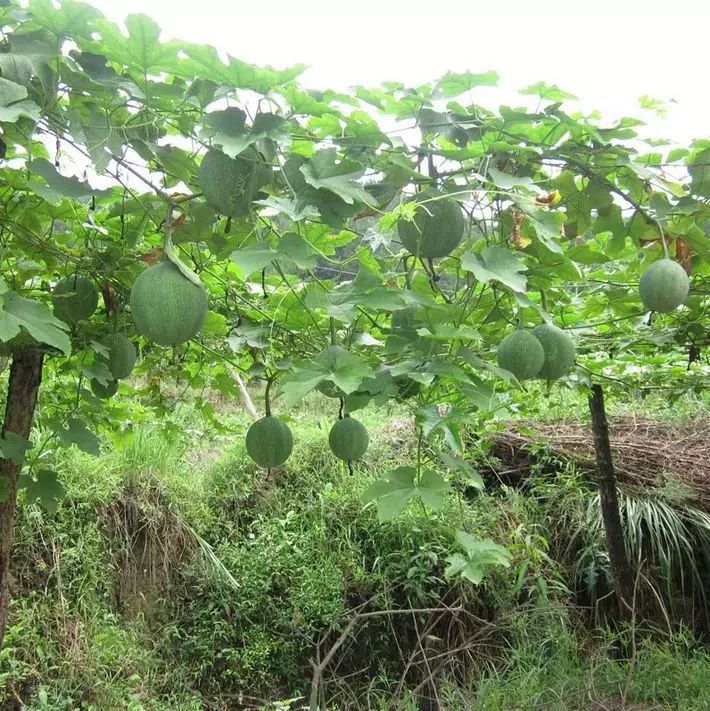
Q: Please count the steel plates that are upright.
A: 0